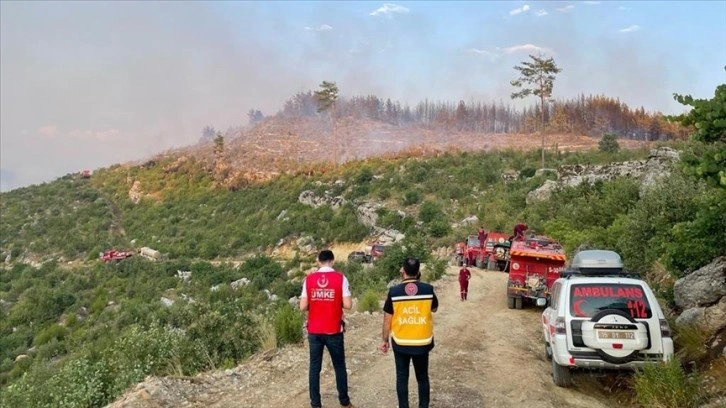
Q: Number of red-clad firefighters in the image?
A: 3